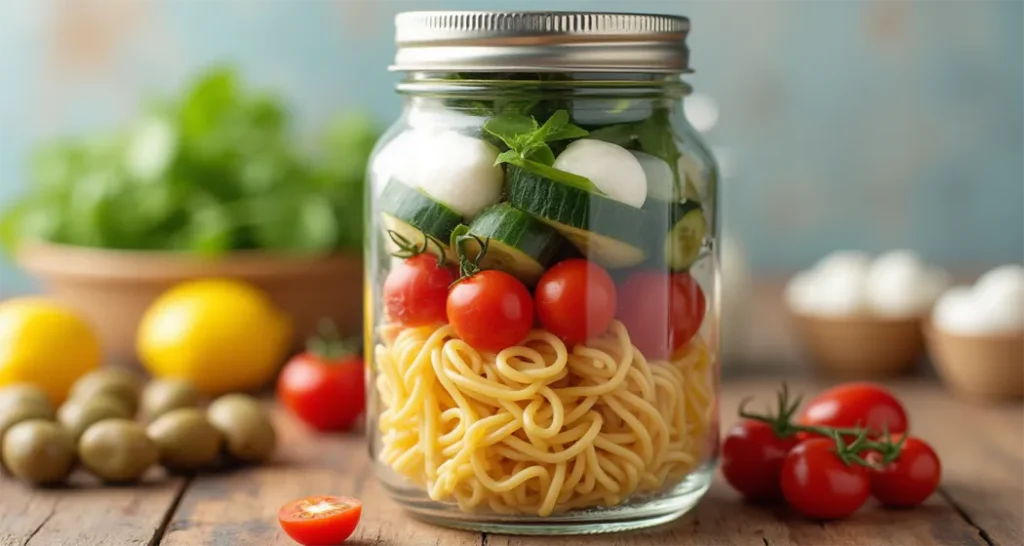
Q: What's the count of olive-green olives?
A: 8